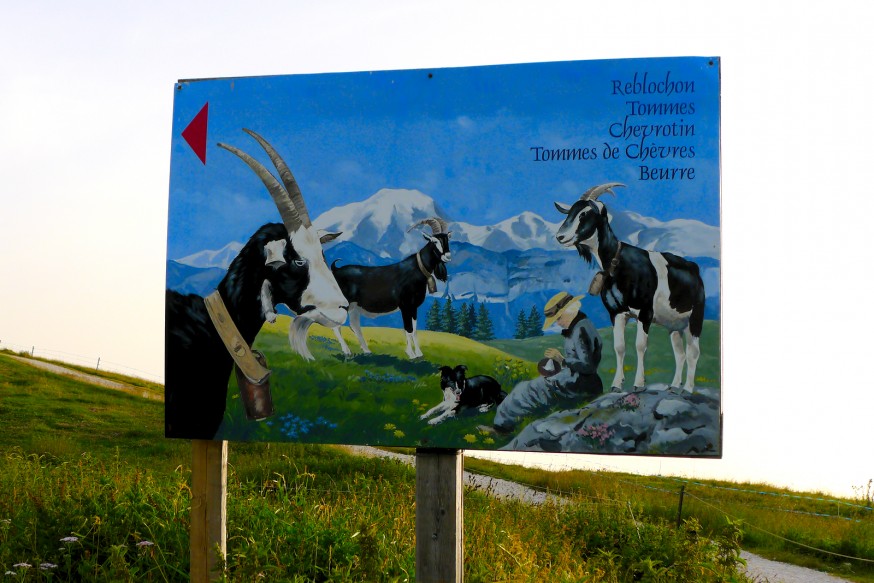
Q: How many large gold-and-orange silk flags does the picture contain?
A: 0